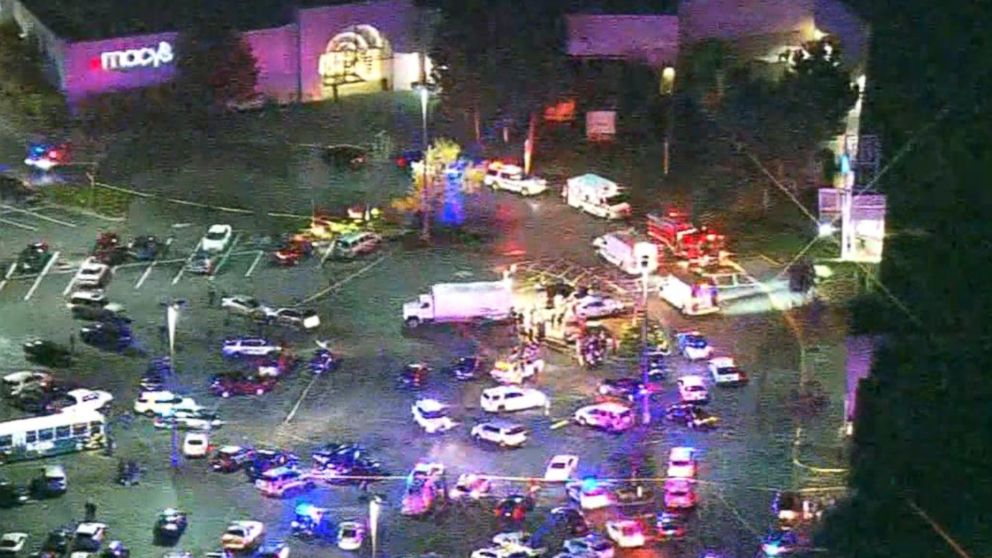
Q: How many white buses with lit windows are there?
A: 1